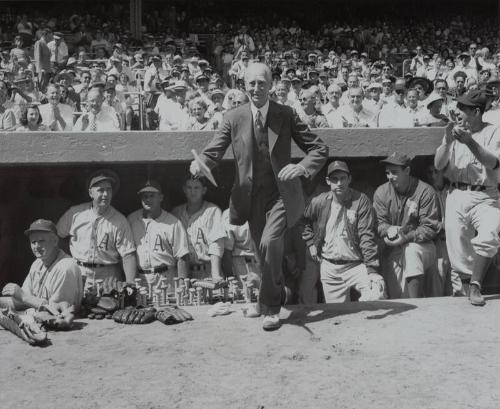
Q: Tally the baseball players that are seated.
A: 1